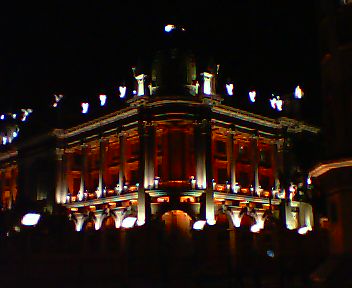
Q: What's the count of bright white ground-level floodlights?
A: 5